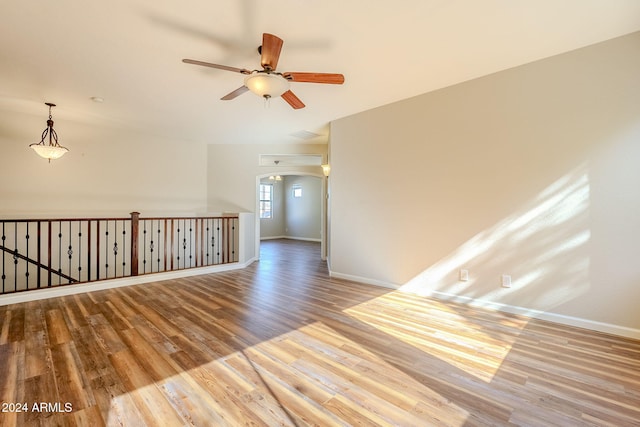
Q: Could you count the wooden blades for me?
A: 5